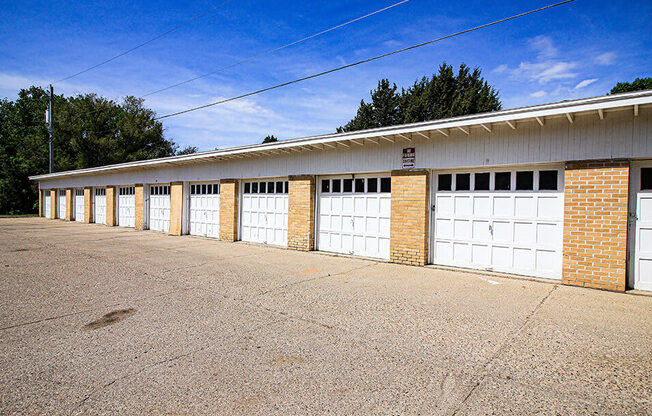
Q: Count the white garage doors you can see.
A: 11